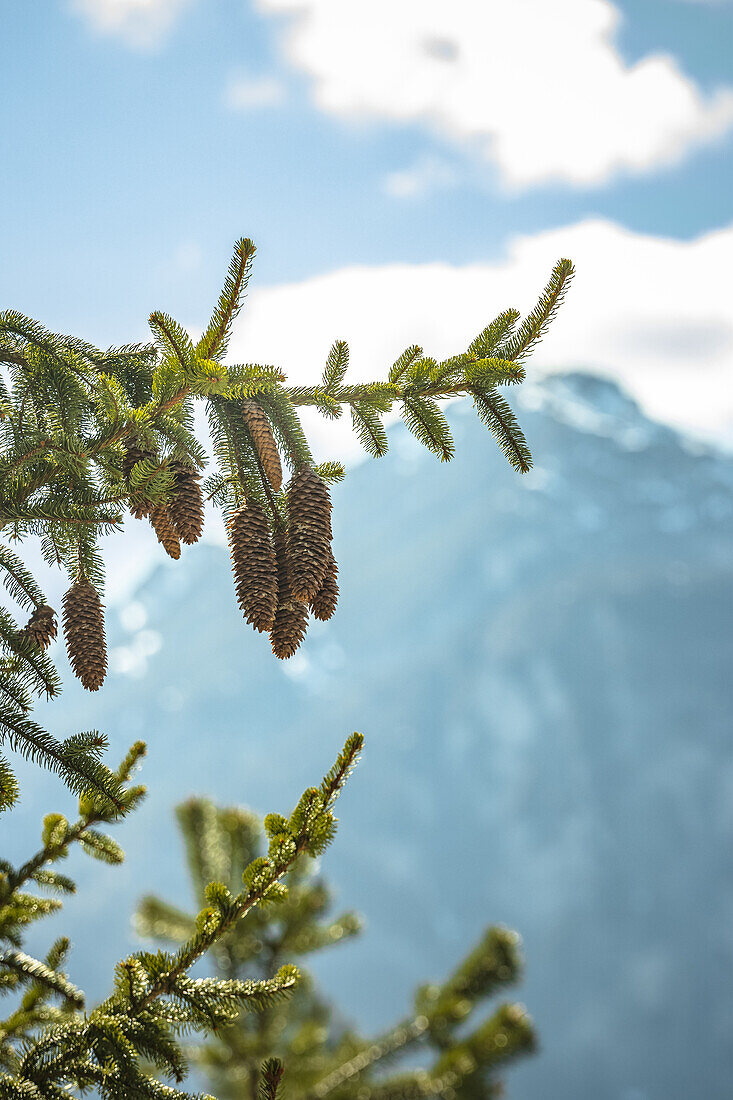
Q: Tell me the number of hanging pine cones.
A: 10